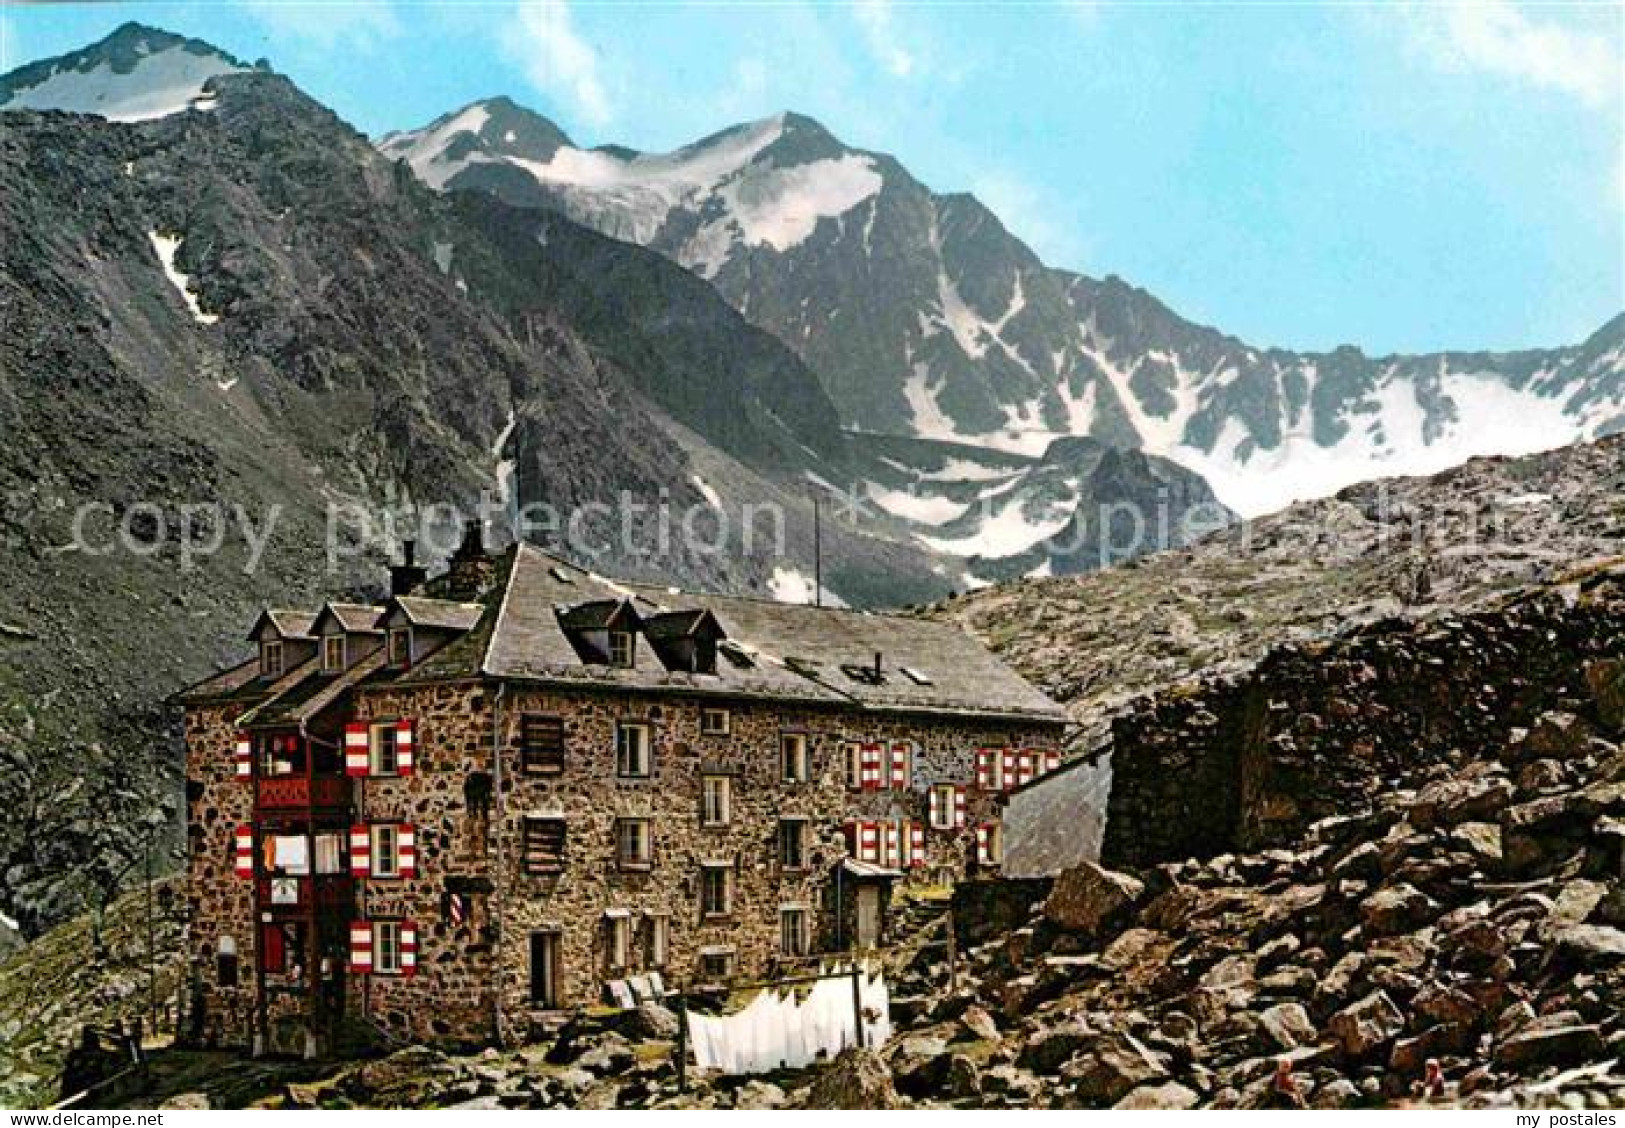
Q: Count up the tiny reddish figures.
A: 2